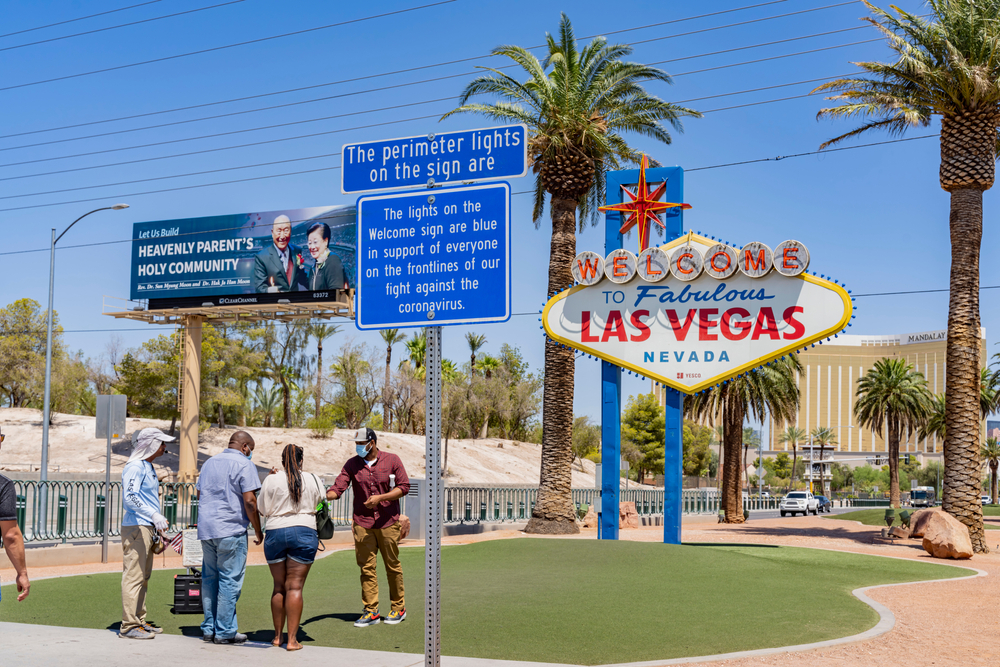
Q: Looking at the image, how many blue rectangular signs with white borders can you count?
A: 2